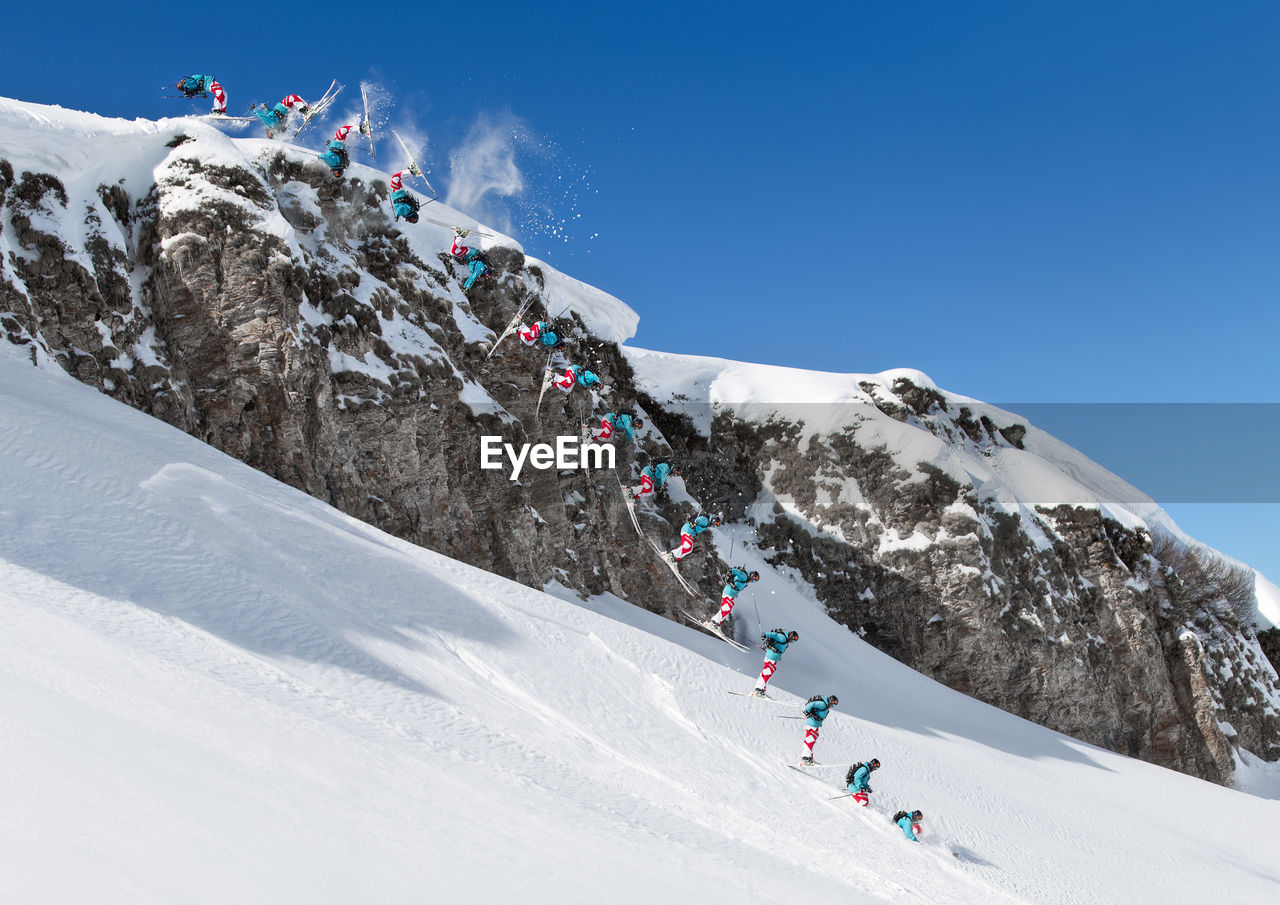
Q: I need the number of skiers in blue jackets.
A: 15